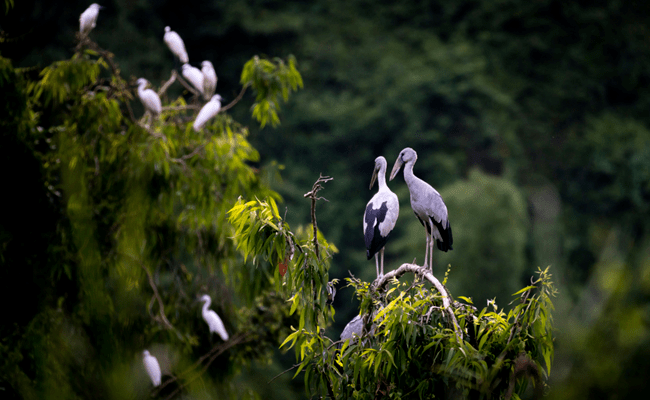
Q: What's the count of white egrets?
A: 8